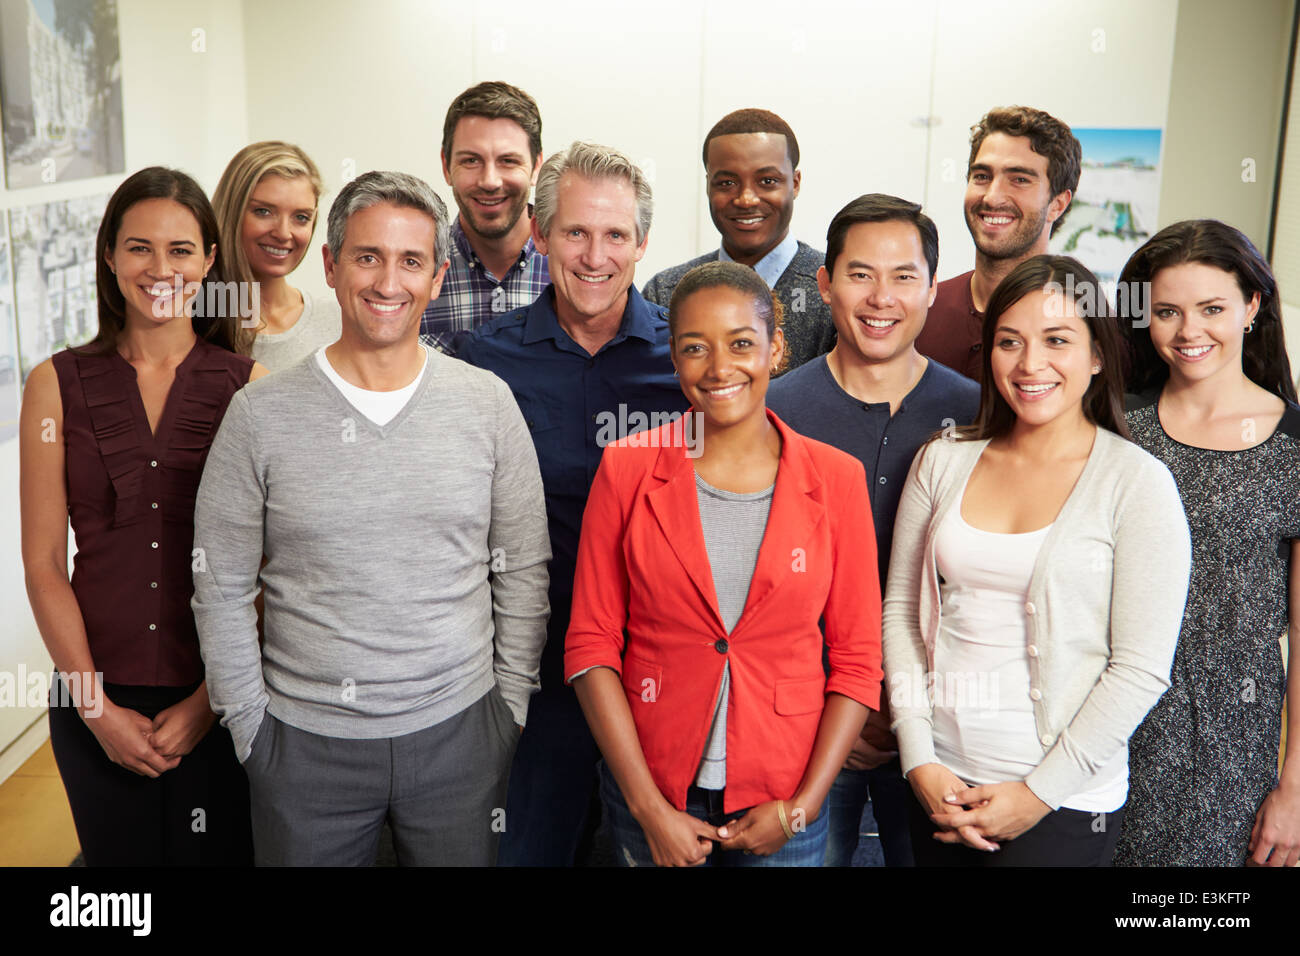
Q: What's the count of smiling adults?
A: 11